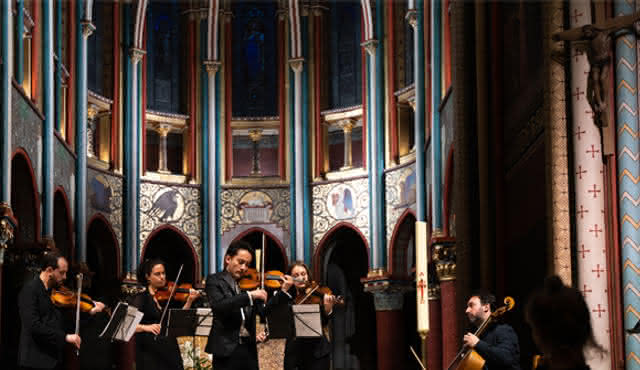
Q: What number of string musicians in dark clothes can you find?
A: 5